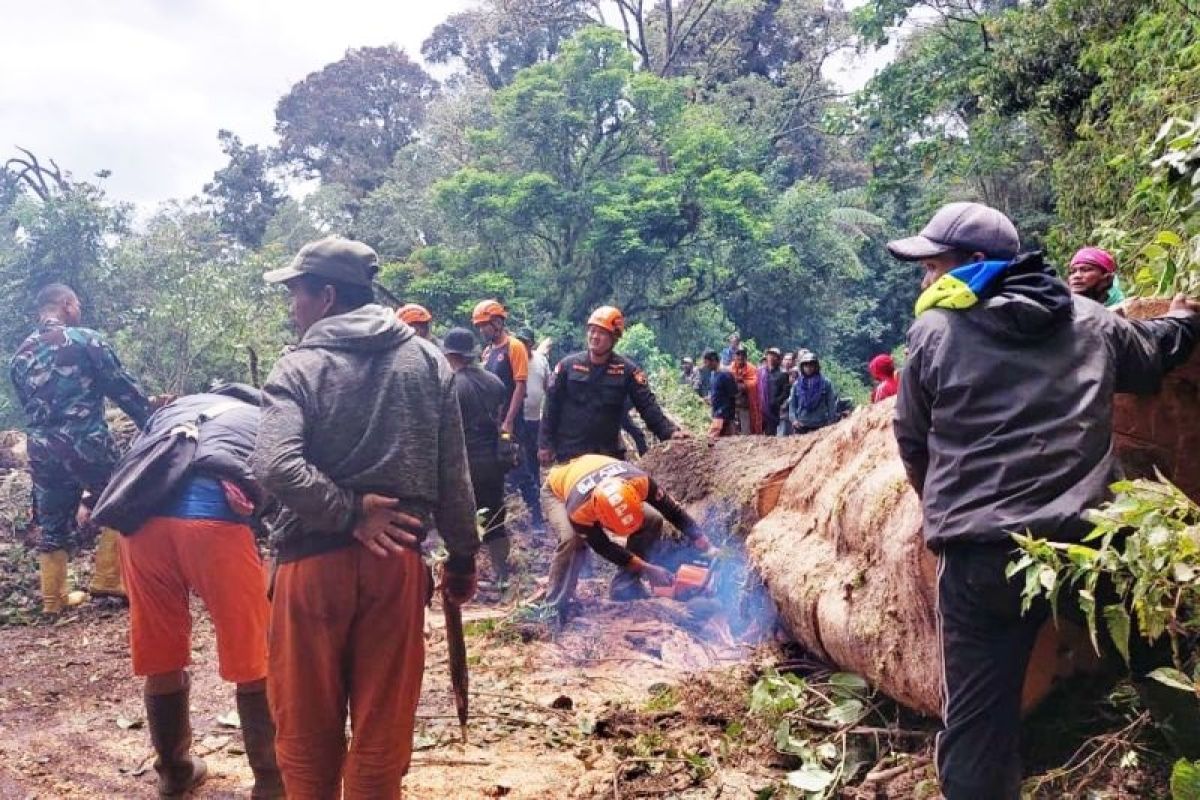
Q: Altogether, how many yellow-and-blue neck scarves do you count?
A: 1